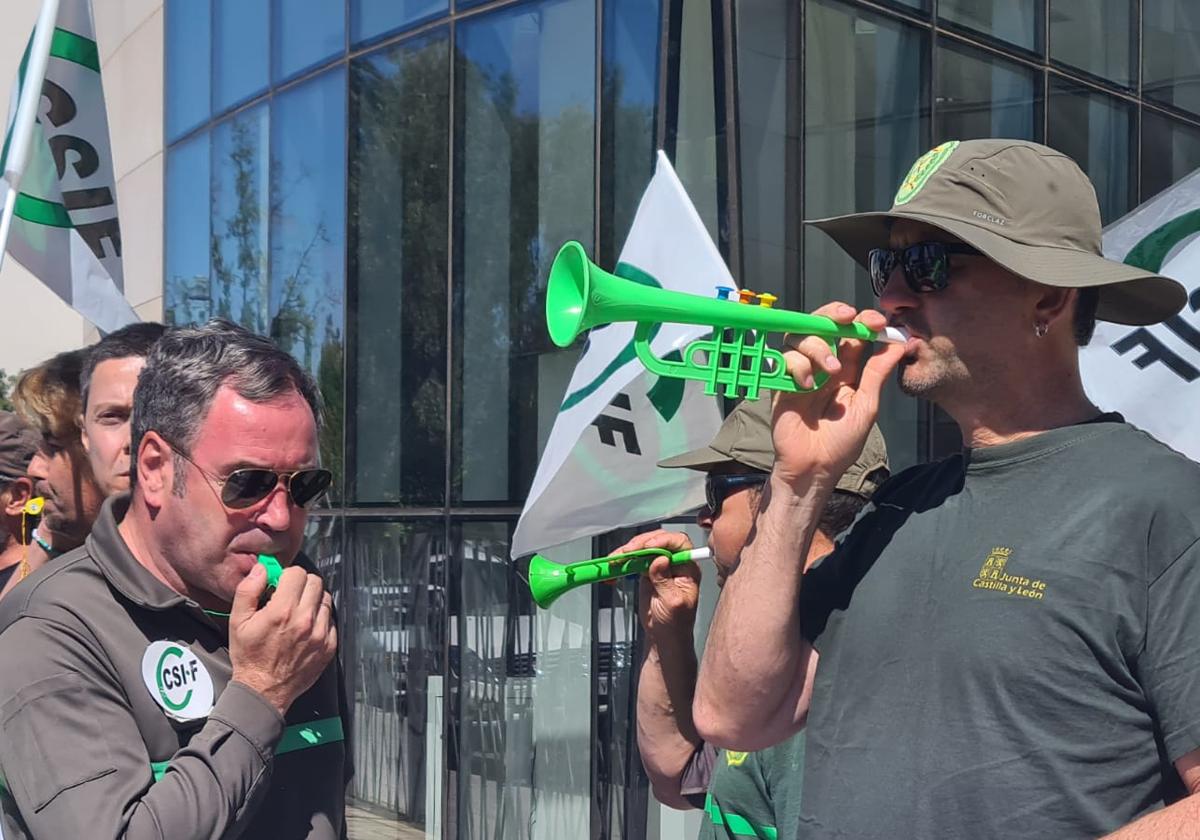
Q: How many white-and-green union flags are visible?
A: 3